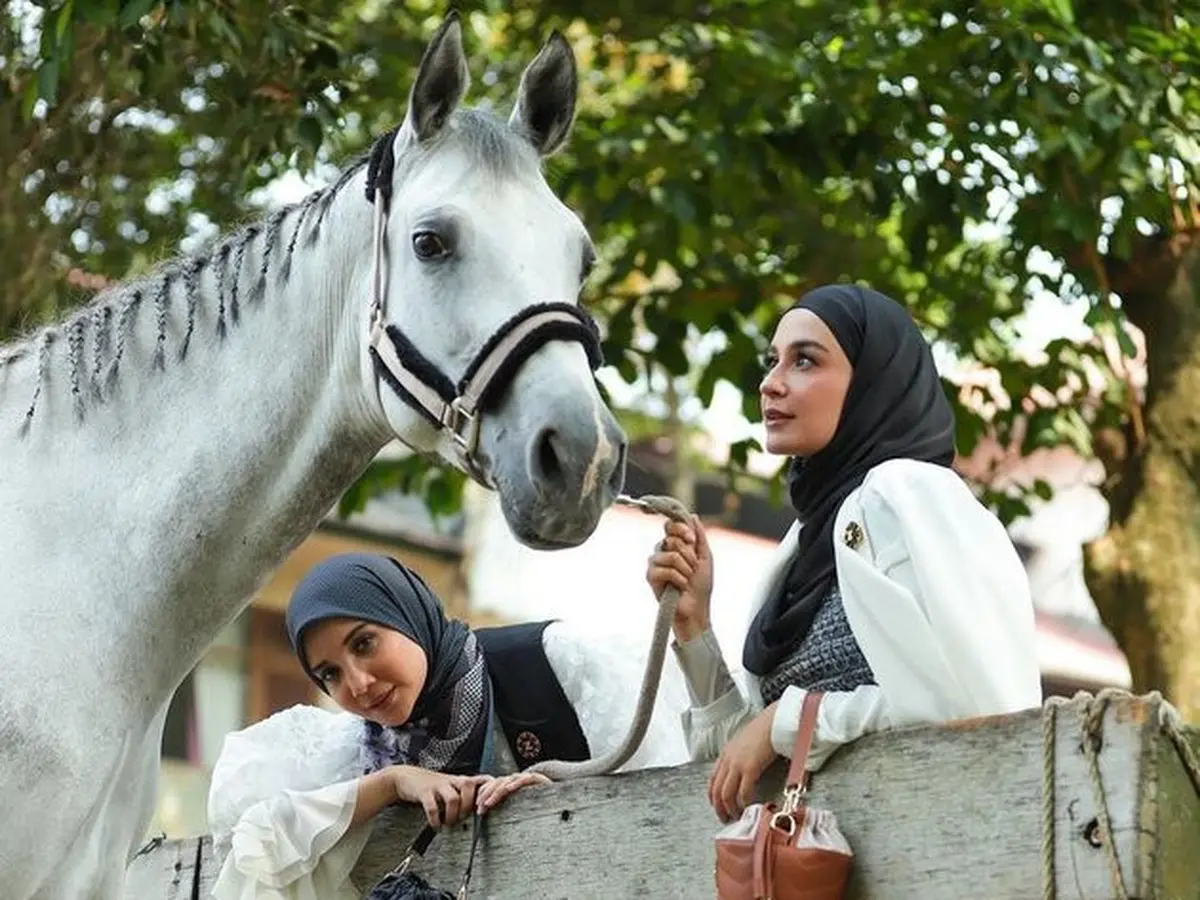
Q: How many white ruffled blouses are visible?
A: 1